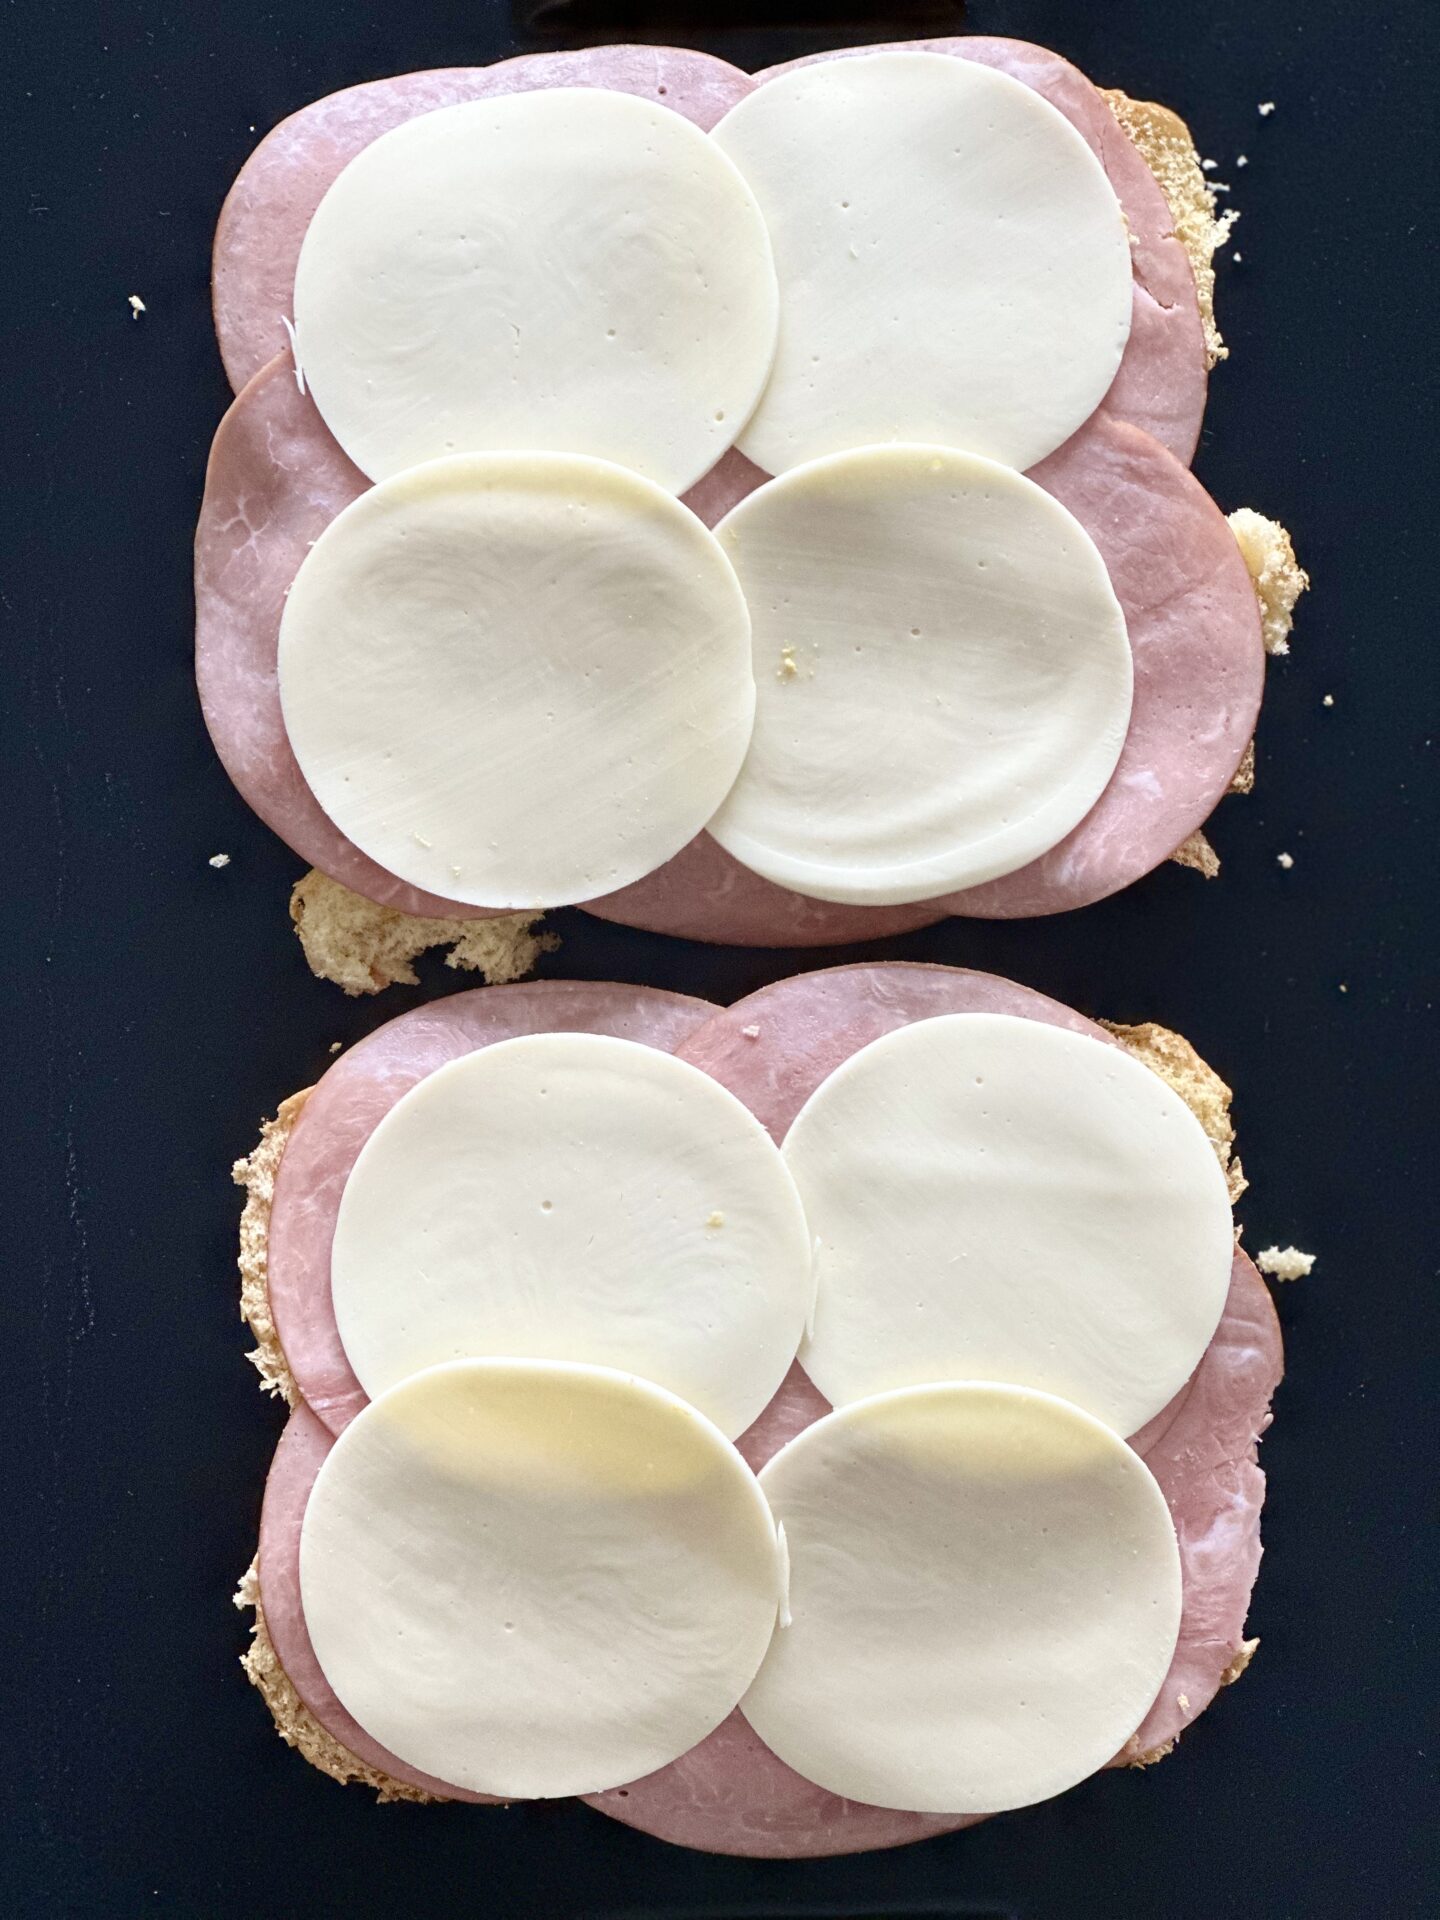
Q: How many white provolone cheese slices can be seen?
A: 8